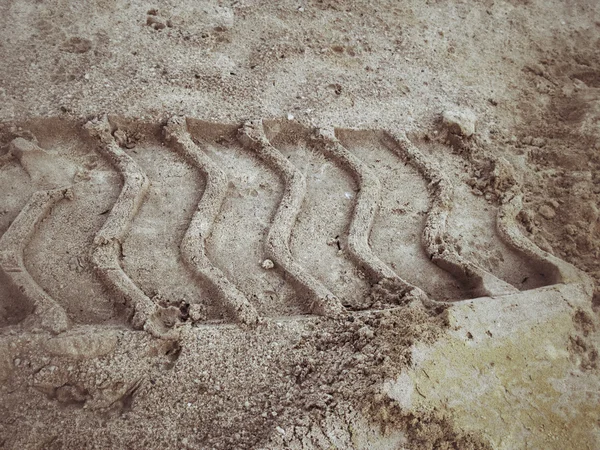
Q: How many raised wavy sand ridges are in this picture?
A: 7